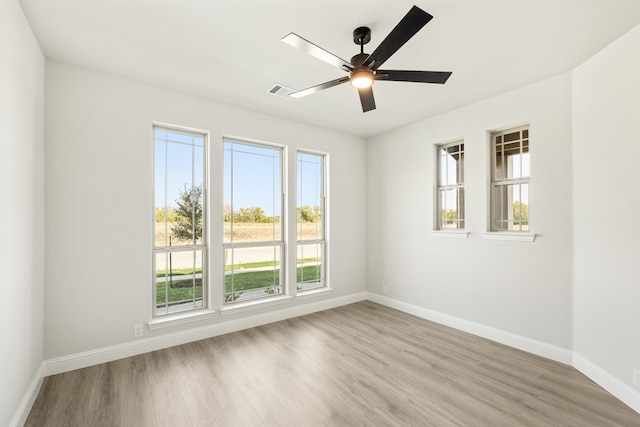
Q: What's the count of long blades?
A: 5